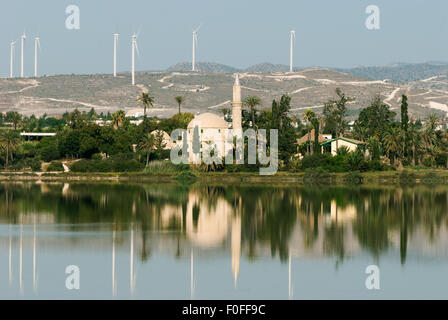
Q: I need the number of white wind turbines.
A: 7